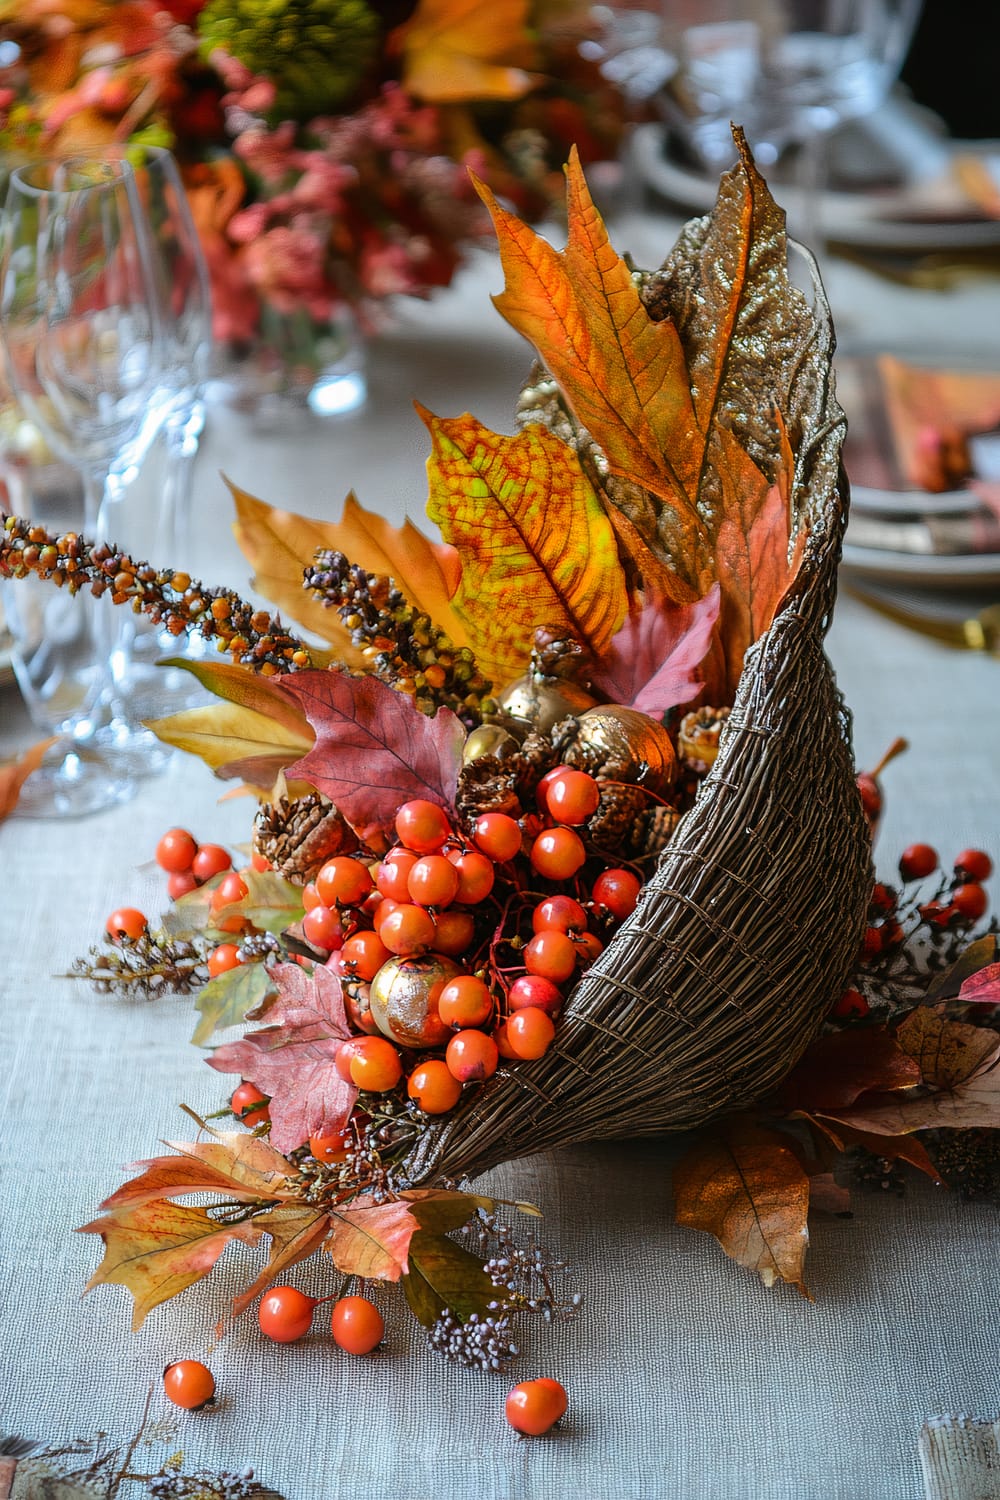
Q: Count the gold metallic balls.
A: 4